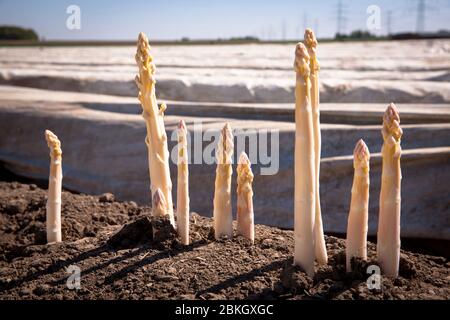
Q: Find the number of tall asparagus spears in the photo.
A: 3